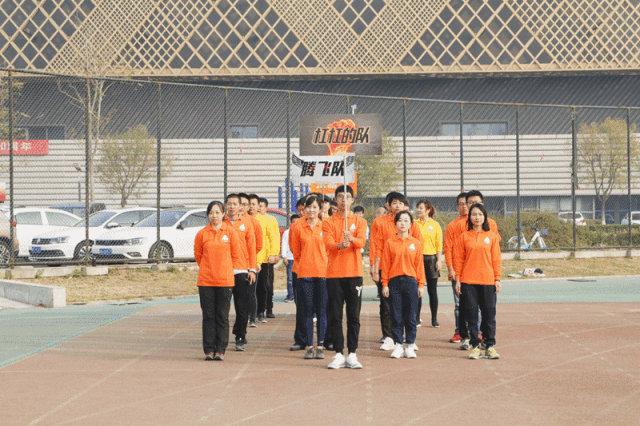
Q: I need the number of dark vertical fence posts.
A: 11